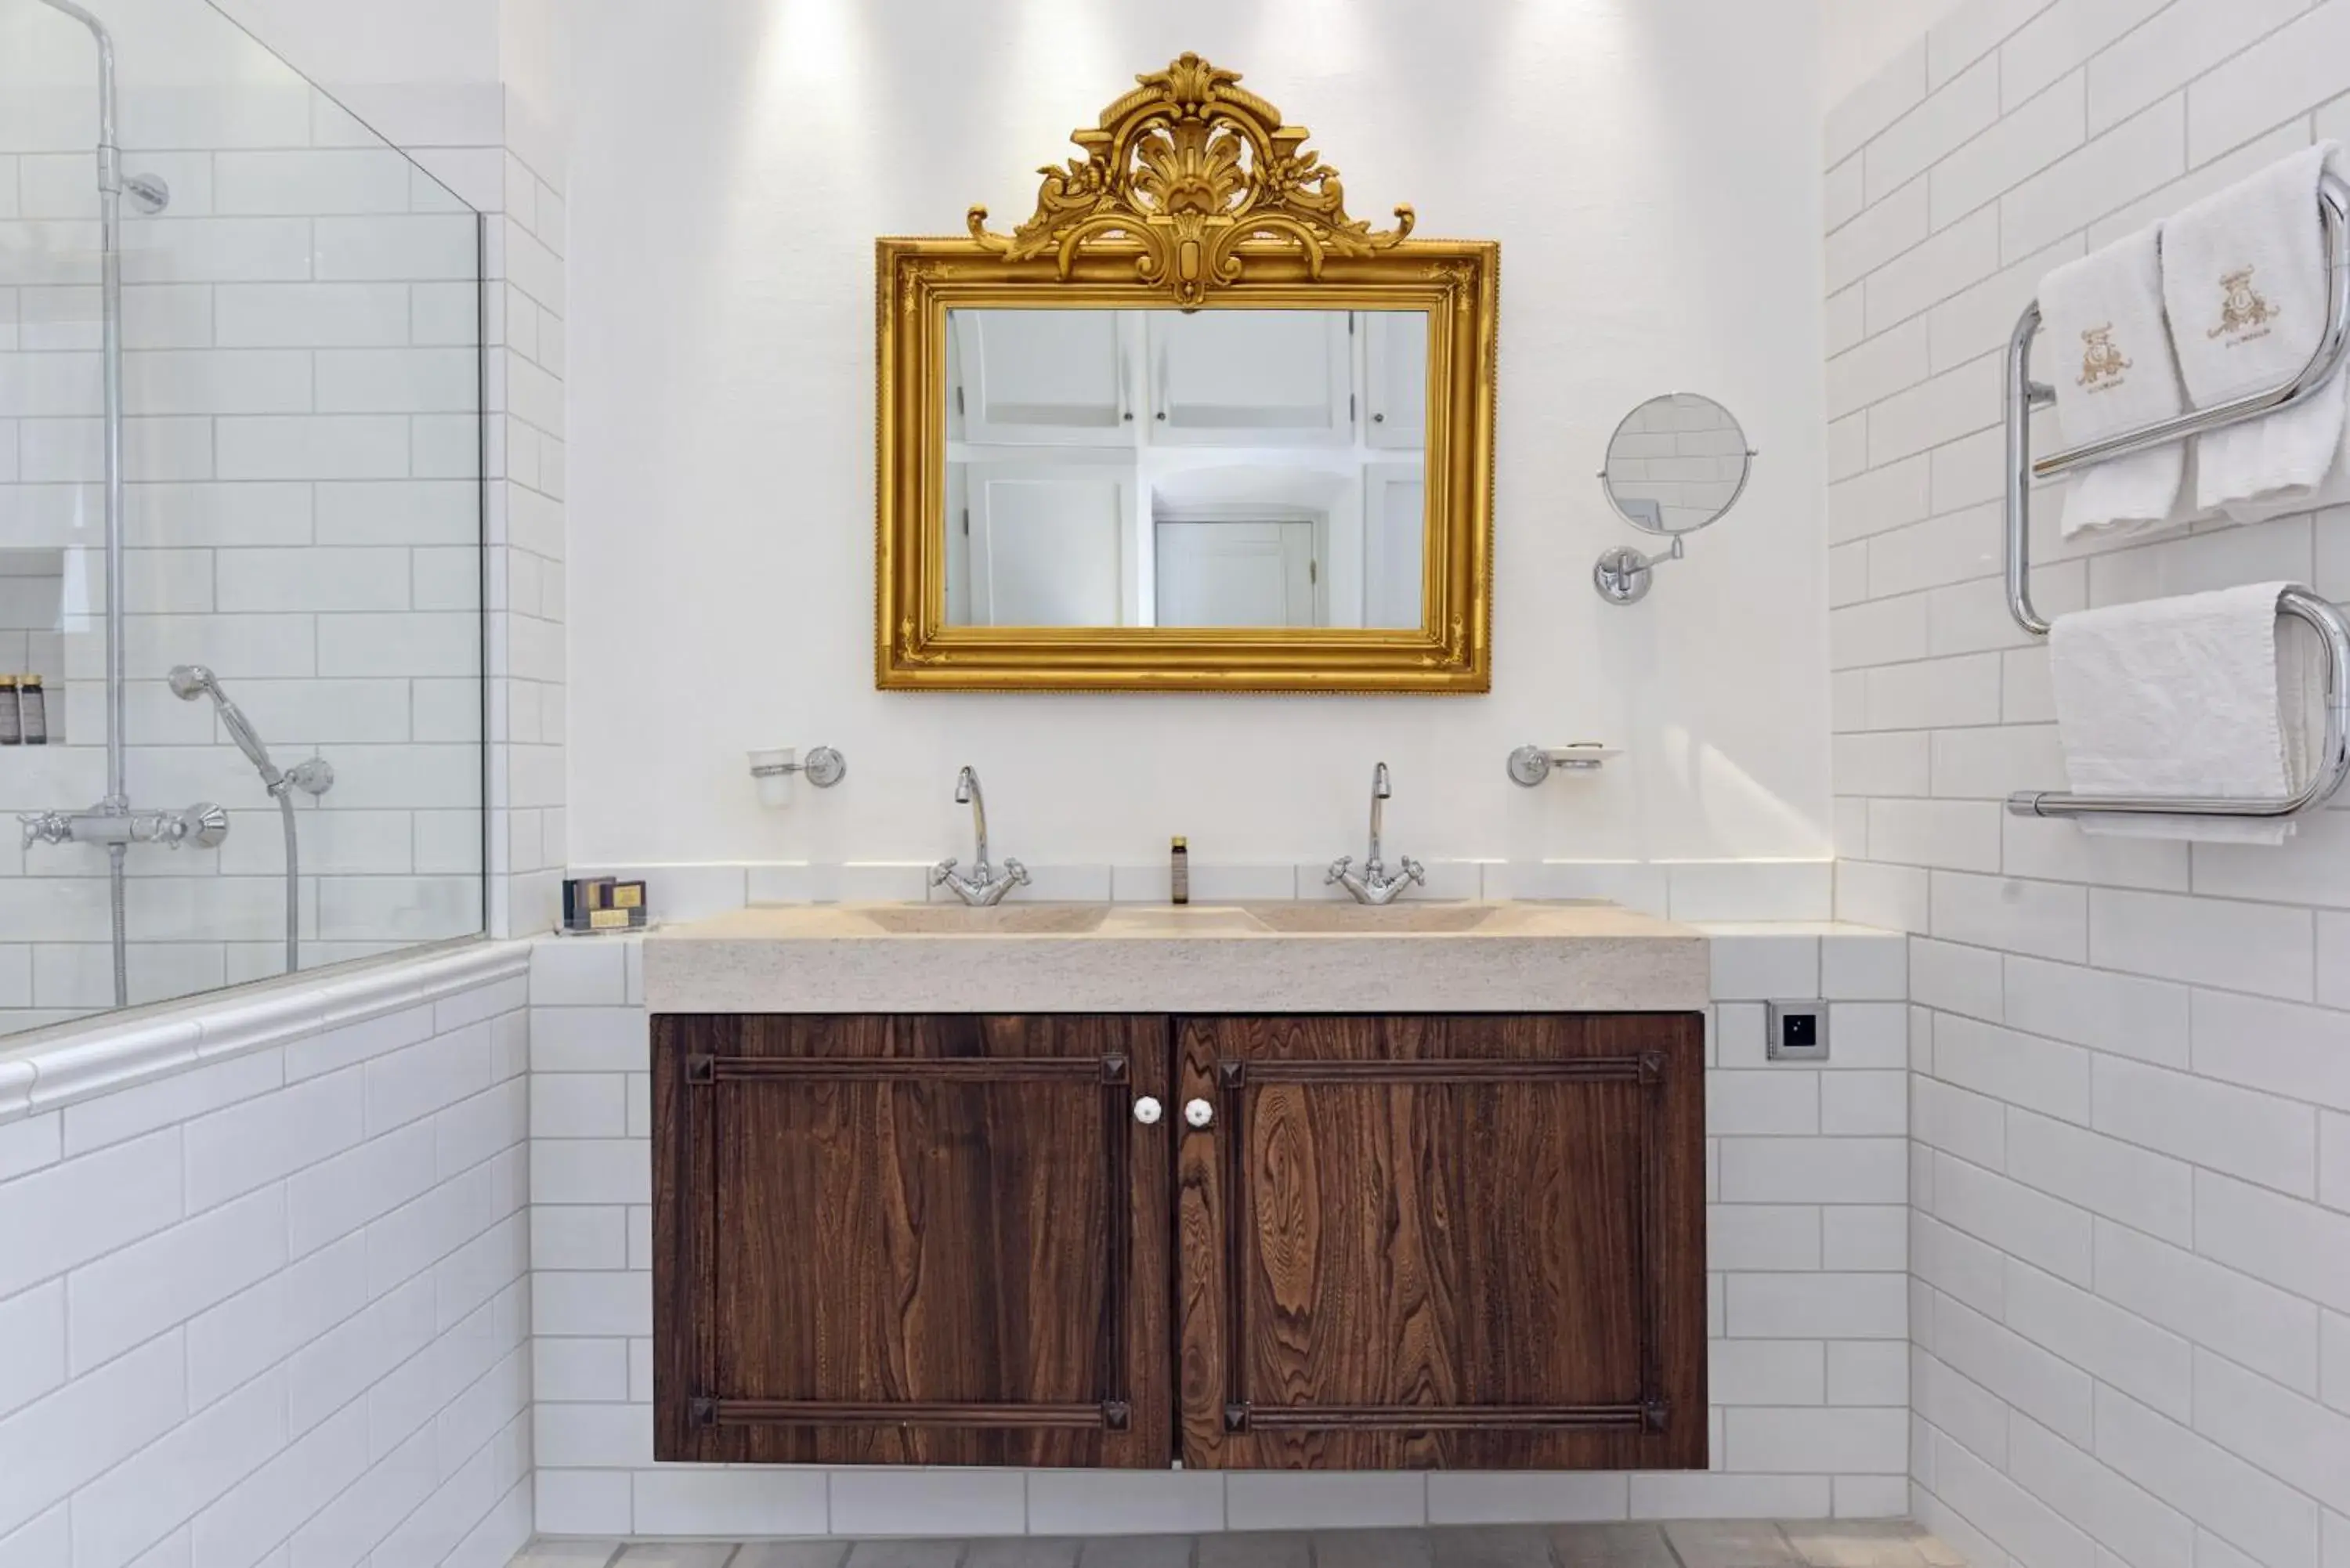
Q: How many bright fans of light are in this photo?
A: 4